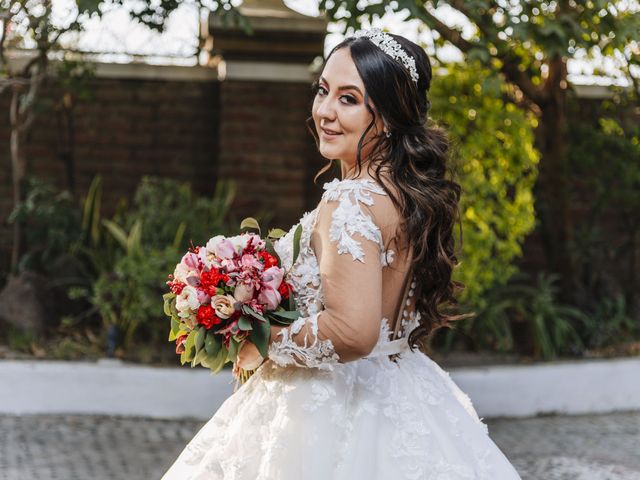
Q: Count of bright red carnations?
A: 4